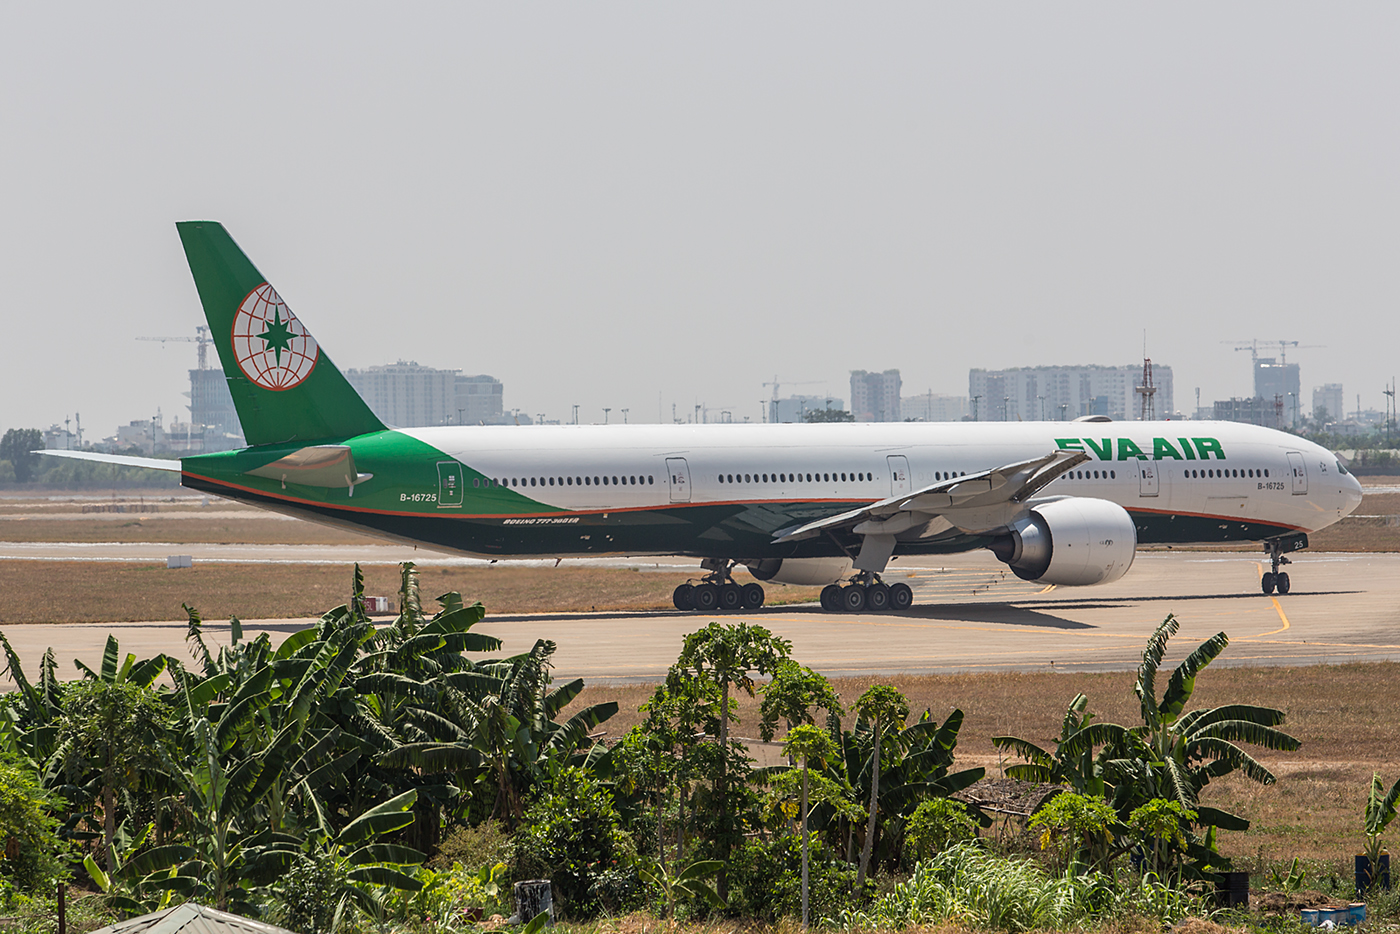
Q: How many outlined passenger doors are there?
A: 5